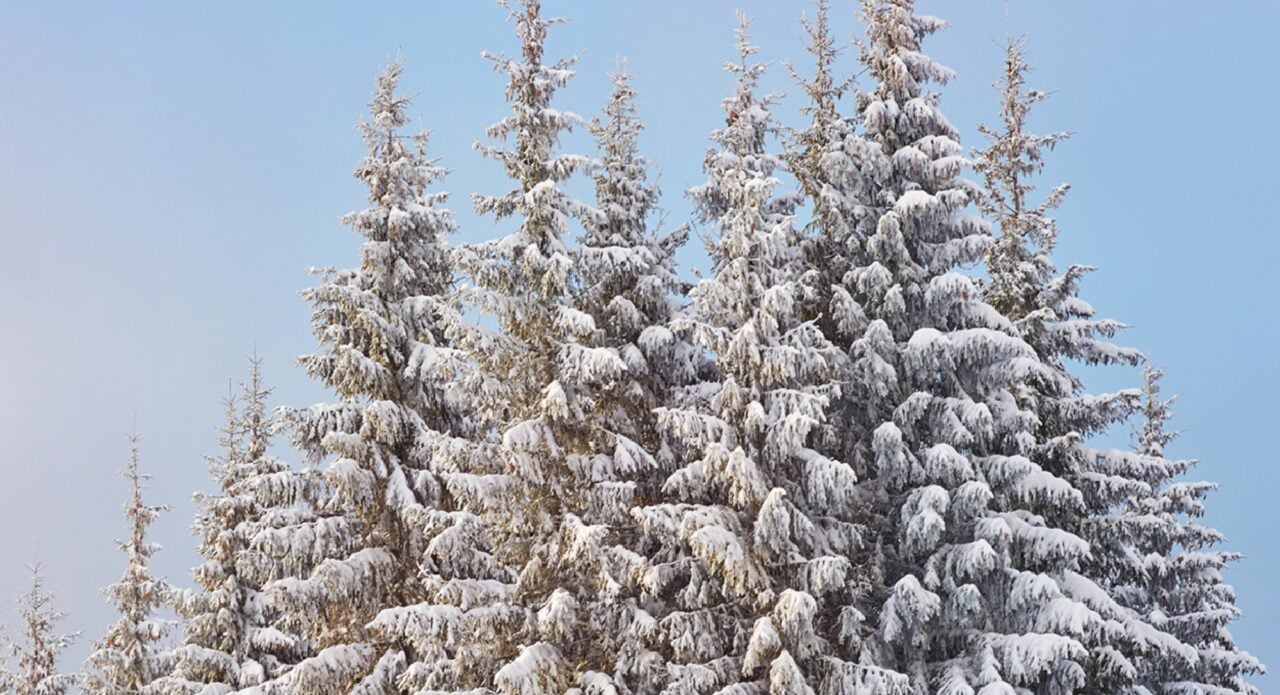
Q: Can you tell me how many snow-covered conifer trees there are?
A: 12